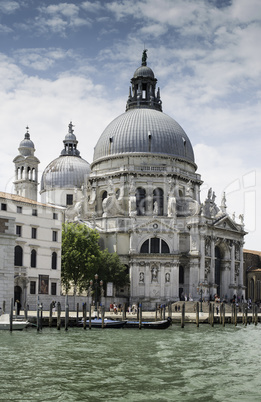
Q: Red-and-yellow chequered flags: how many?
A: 0